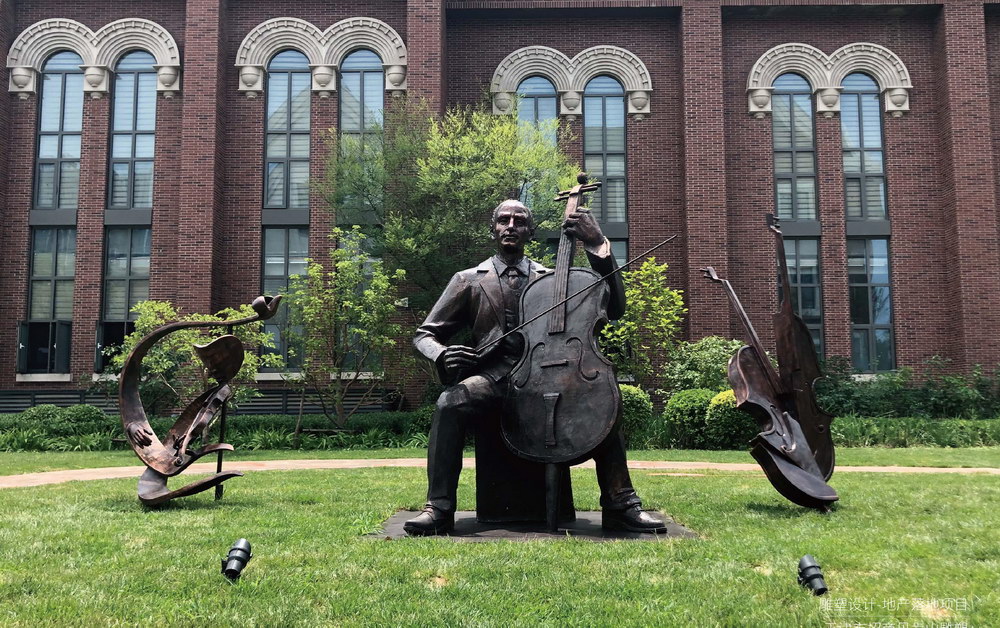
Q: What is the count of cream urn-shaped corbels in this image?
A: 12